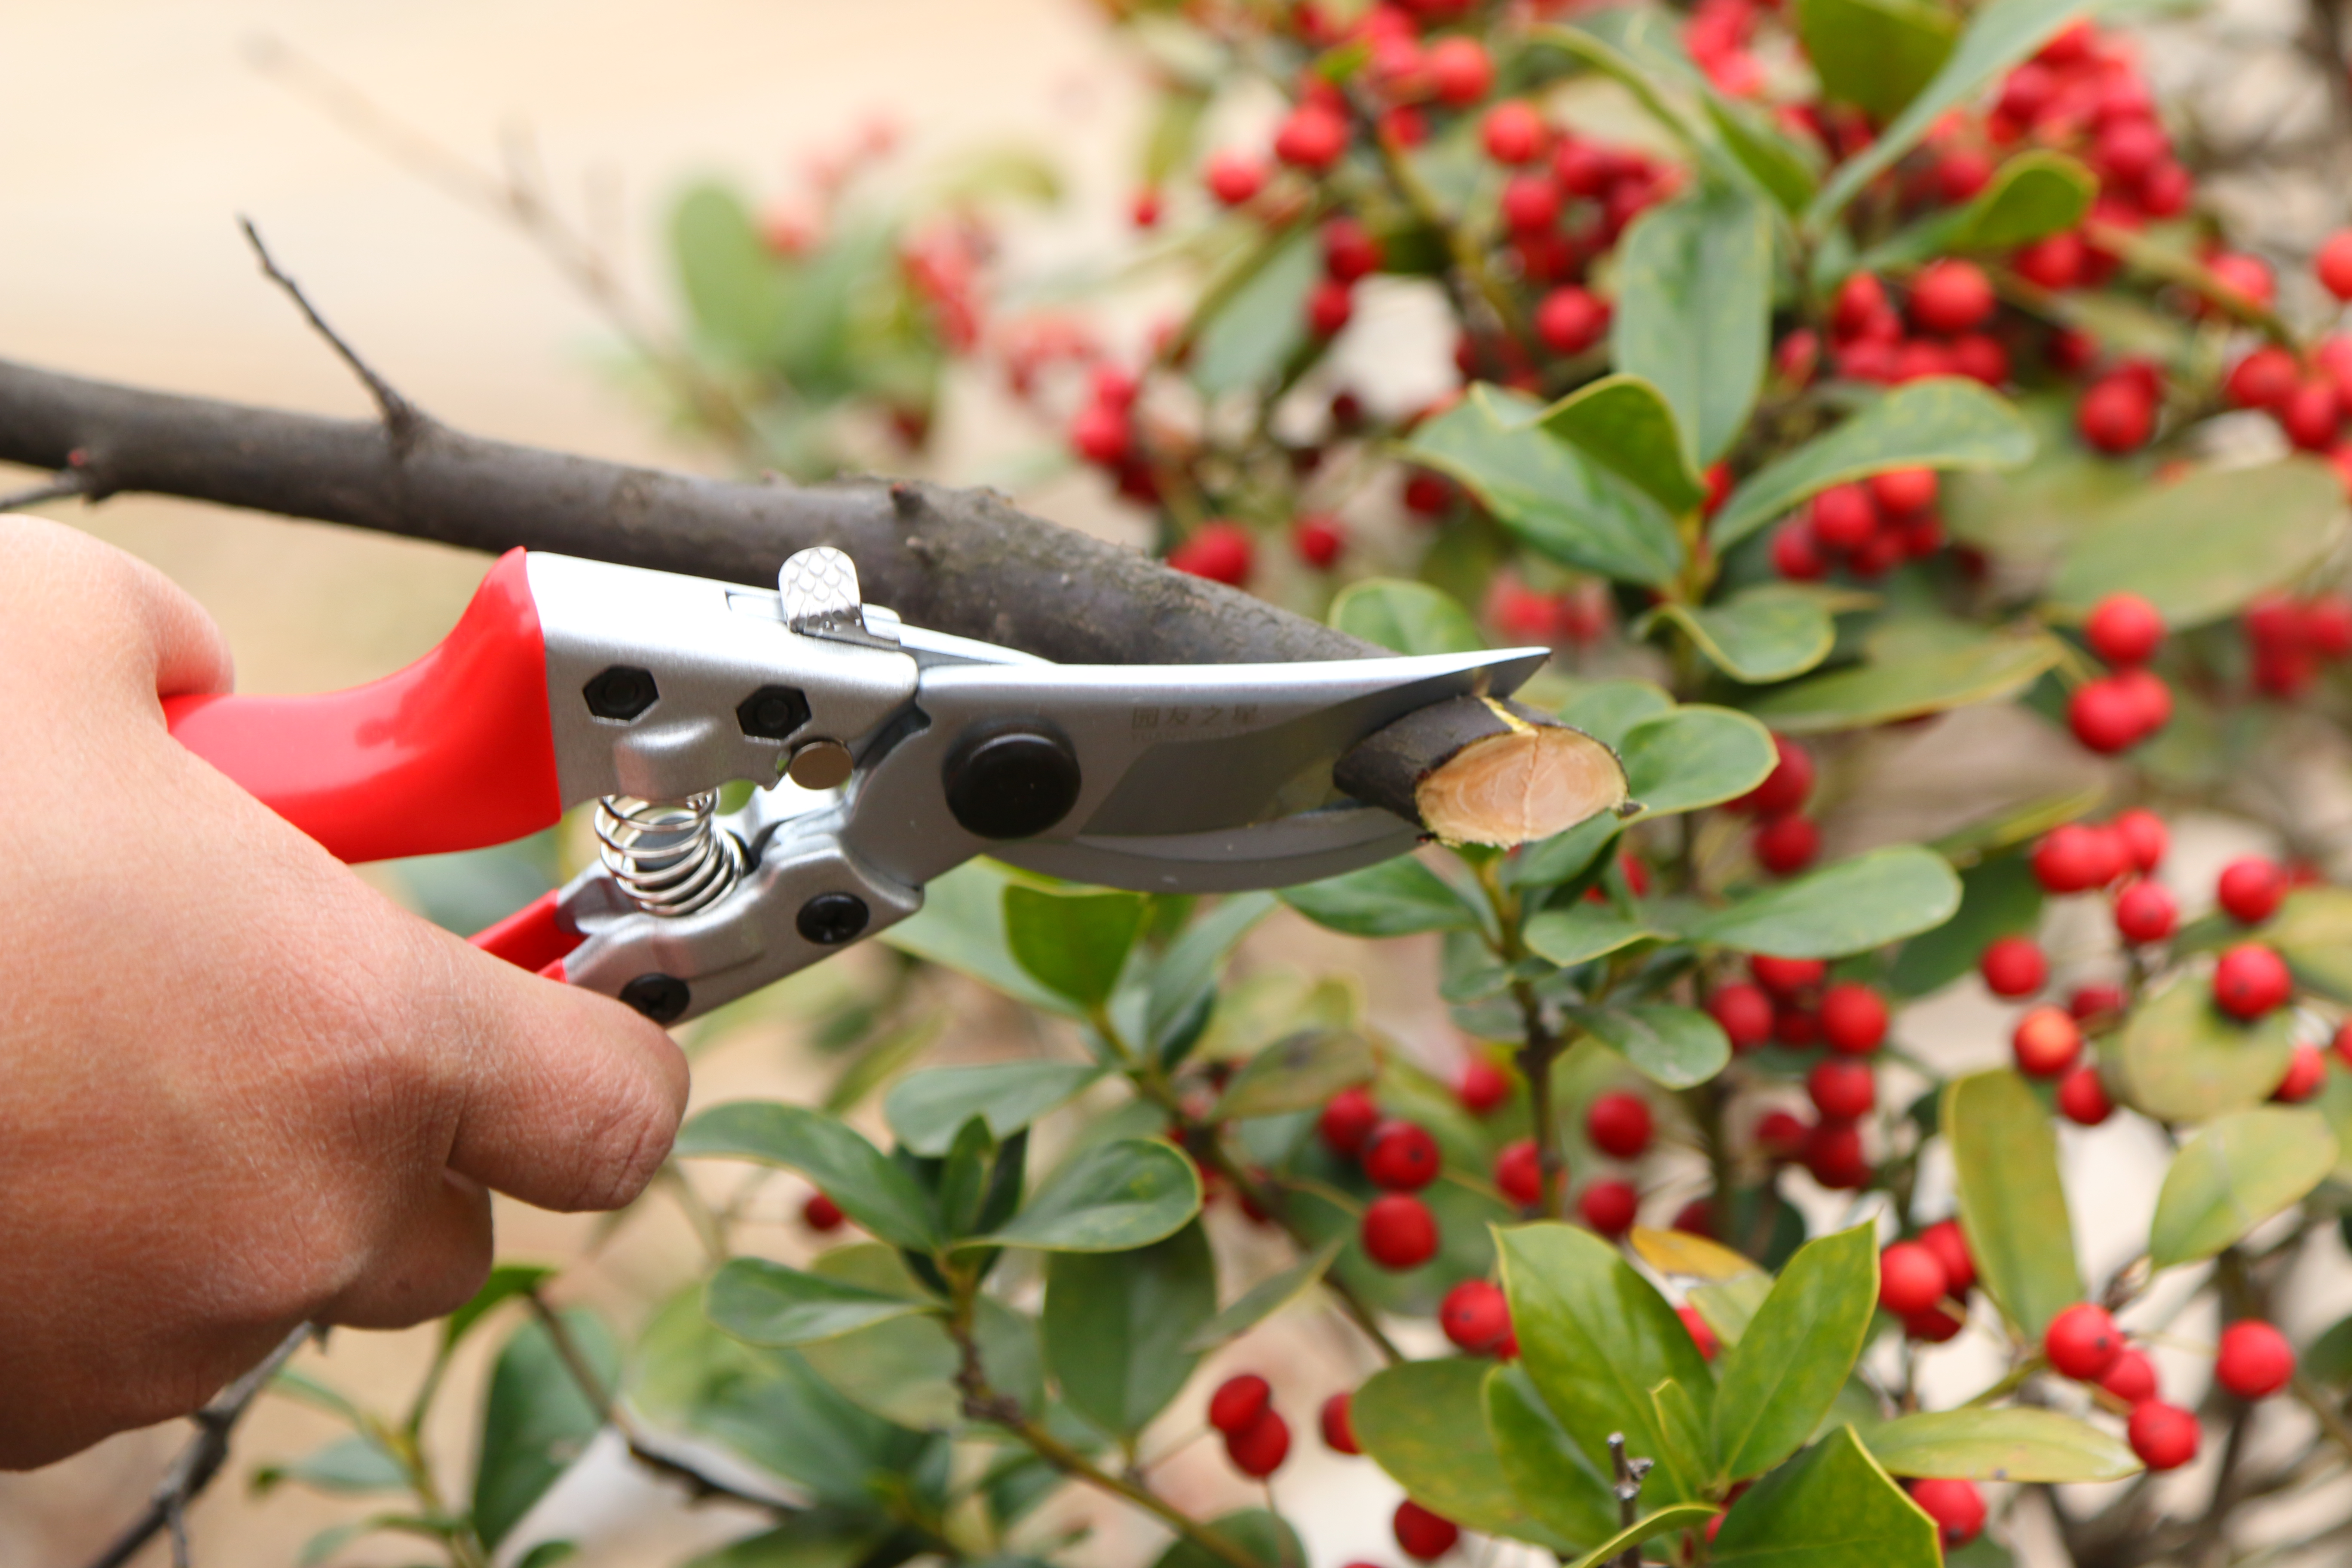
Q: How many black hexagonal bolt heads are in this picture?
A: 2